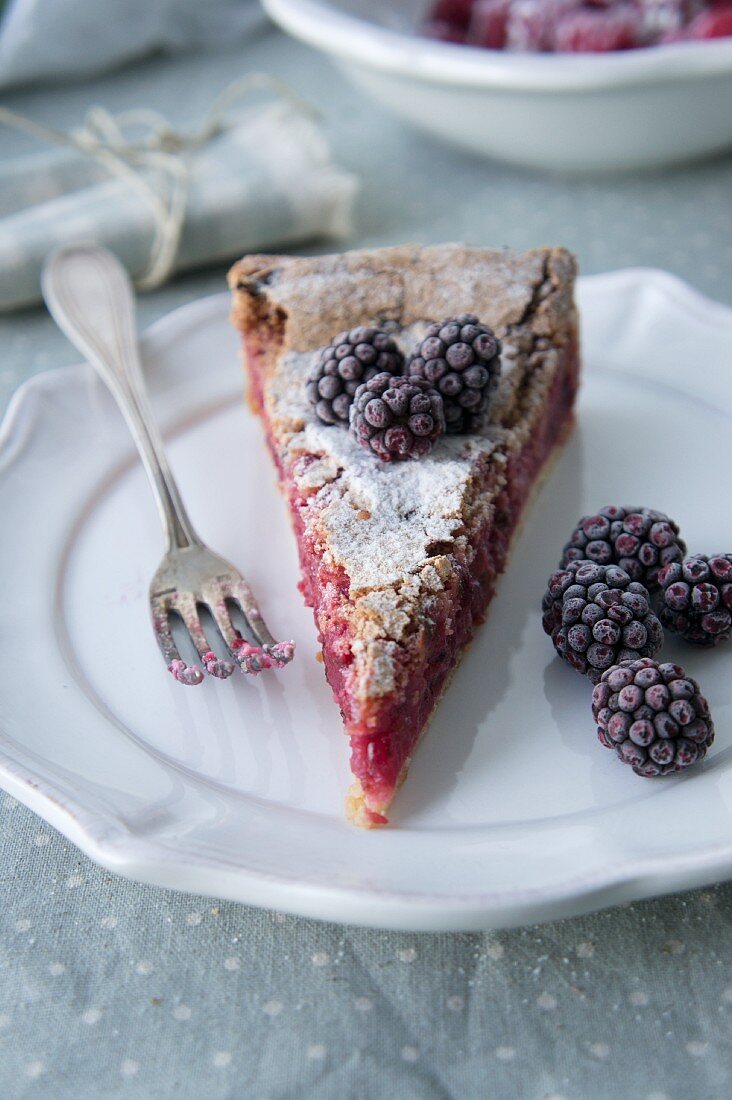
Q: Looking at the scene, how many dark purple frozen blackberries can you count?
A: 7